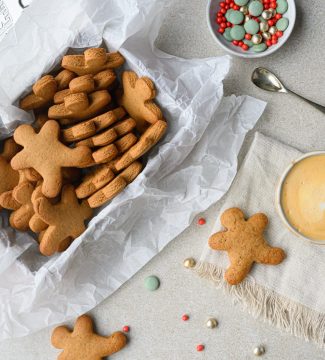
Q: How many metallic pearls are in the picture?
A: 11